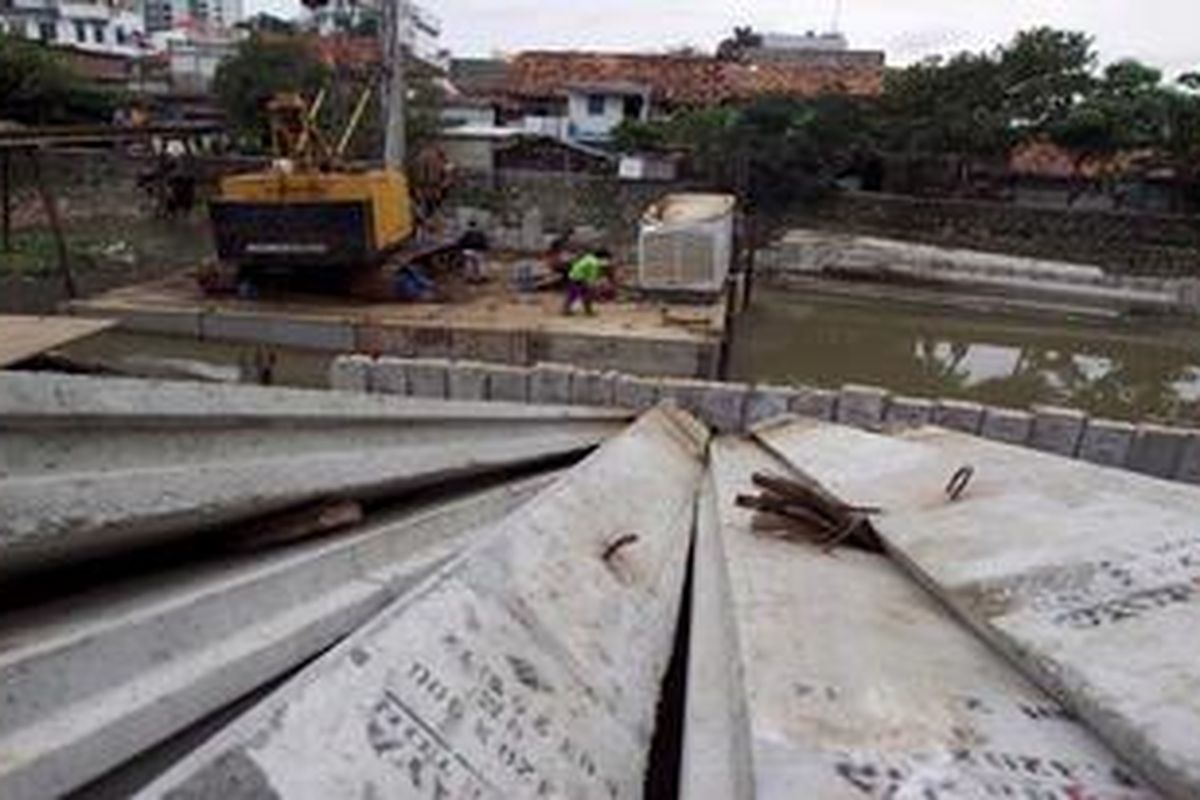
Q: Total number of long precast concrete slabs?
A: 5